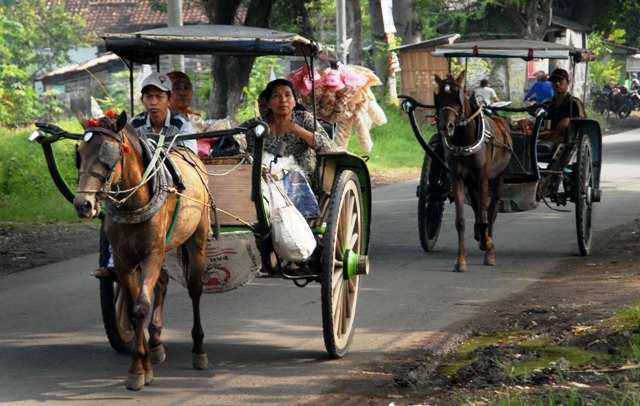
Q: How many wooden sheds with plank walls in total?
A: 1